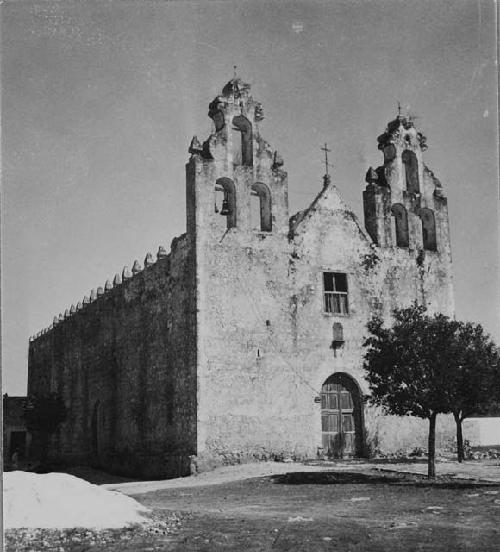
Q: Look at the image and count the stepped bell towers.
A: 2